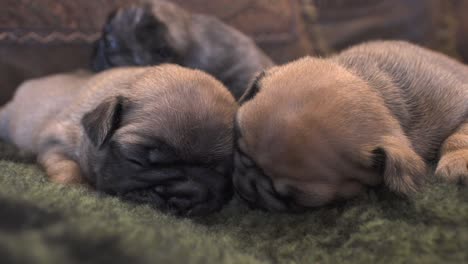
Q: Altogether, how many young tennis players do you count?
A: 0